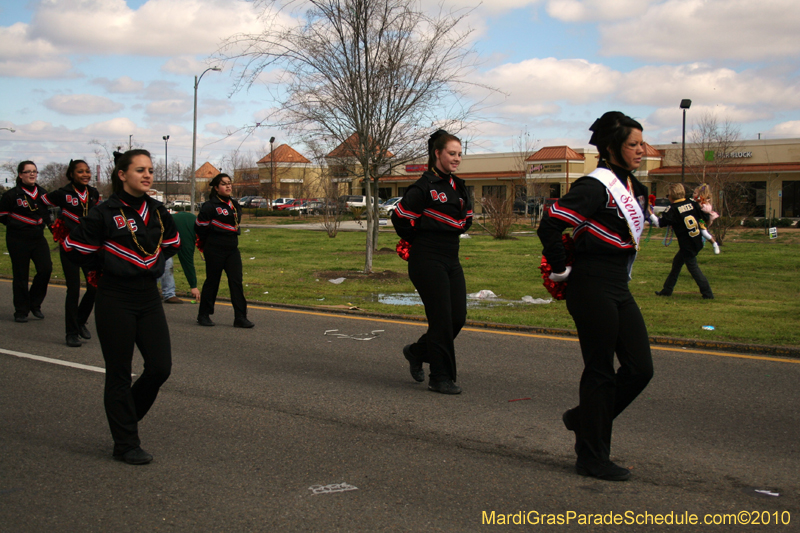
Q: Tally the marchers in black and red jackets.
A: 6